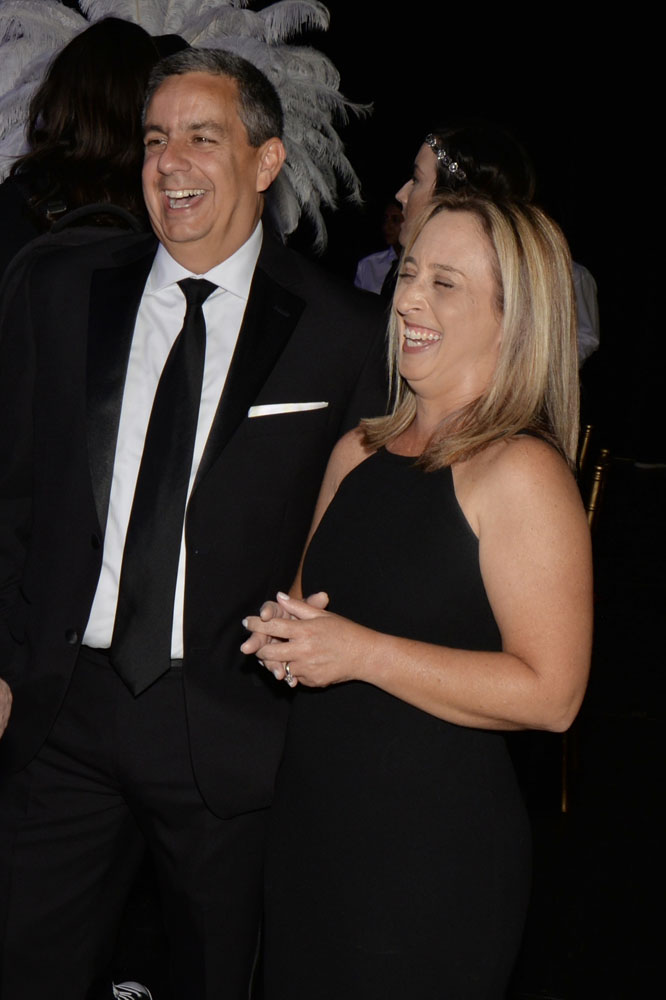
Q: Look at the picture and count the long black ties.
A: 1